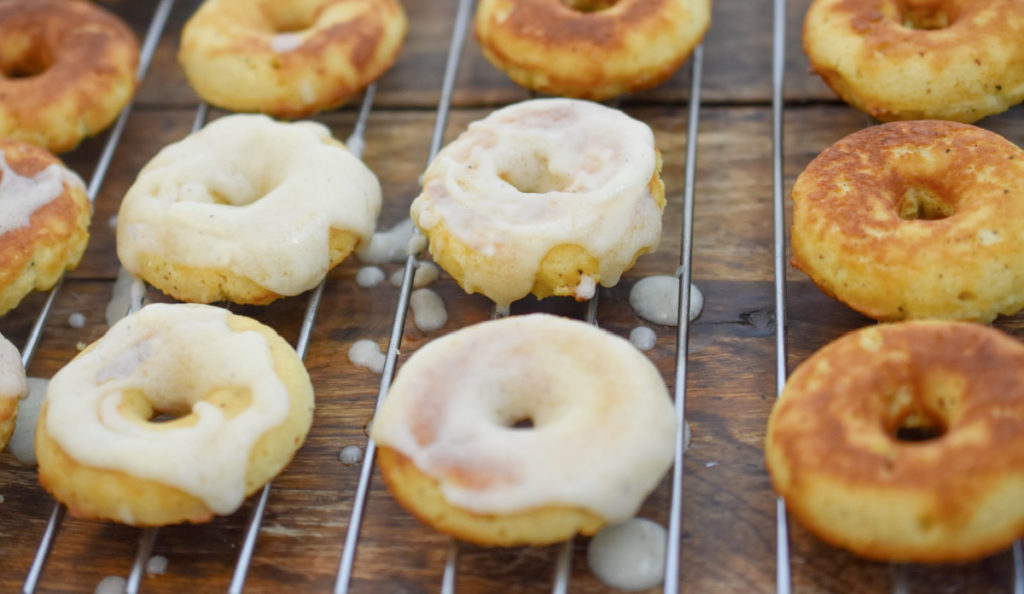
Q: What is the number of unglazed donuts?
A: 6